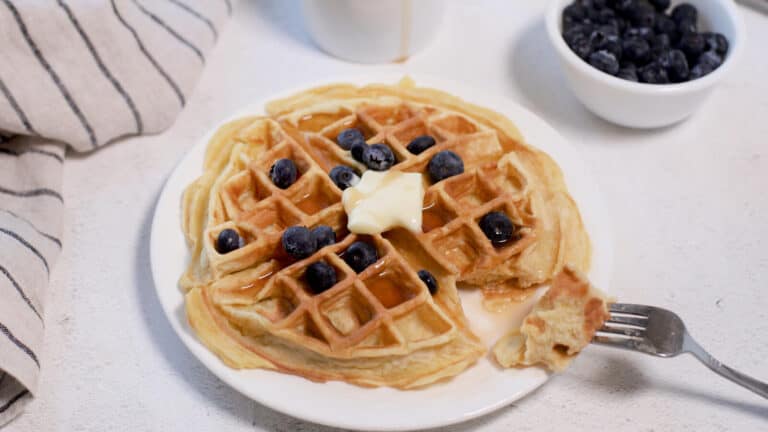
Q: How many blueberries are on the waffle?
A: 14